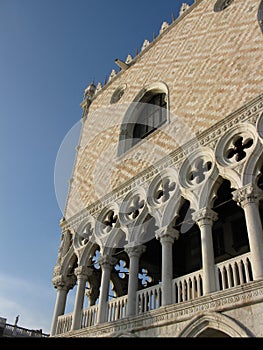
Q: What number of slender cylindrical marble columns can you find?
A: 7